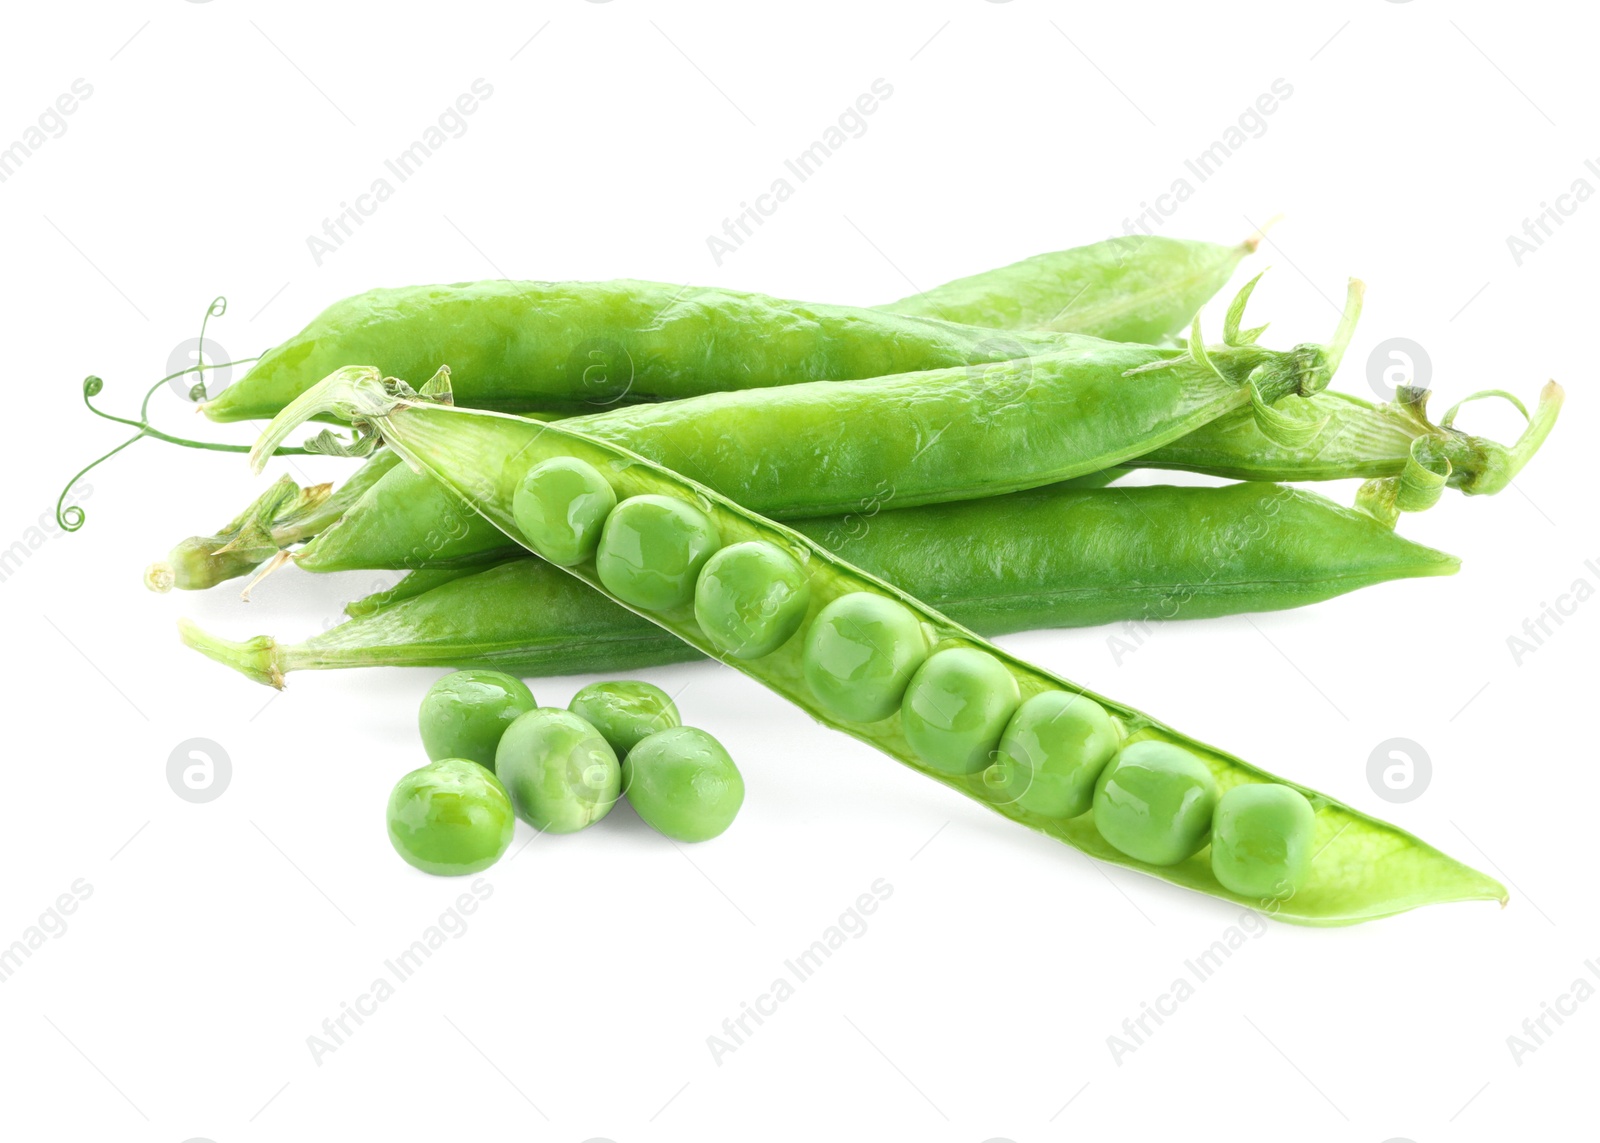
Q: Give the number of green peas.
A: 13